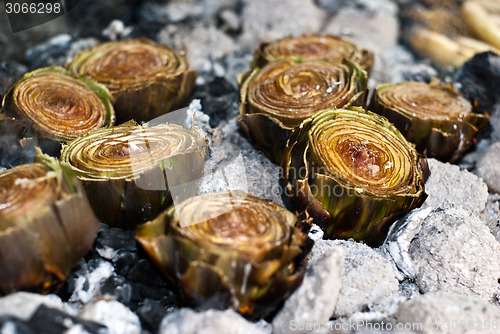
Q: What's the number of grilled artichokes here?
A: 9